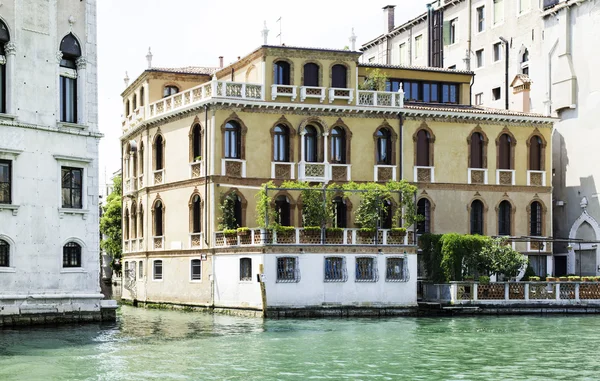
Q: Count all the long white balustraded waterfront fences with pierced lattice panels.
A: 1